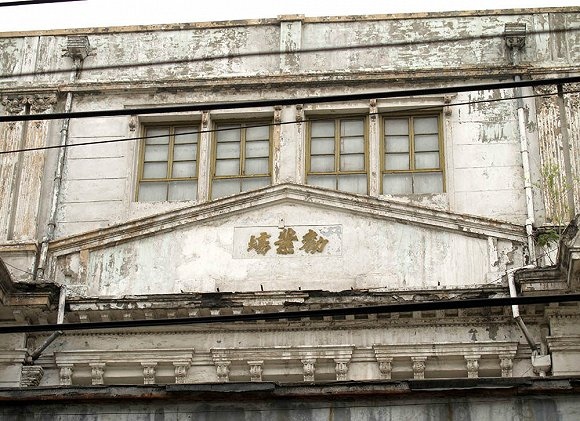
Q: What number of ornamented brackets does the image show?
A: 12